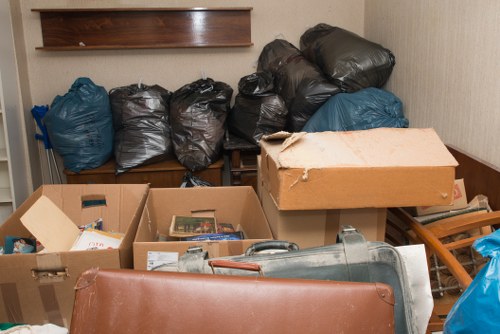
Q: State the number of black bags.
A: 5